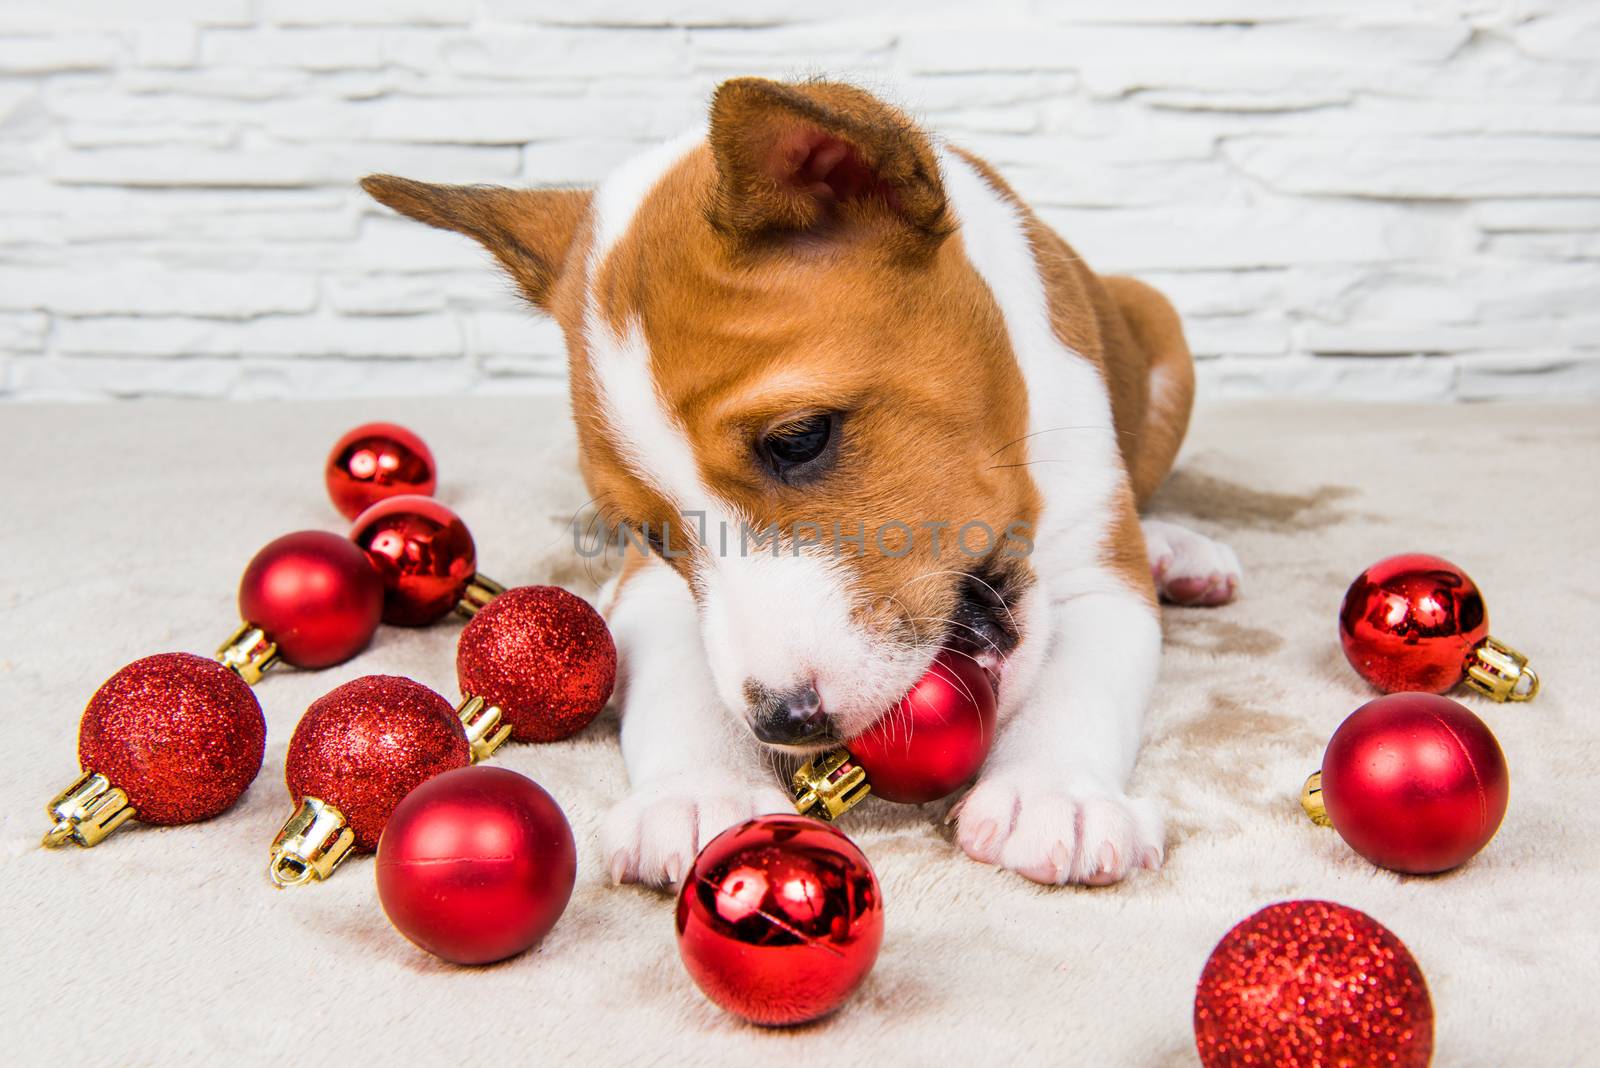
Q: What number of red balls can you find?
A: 12